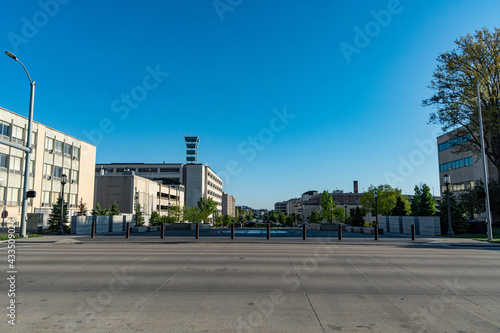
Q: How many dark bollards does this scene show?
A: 10